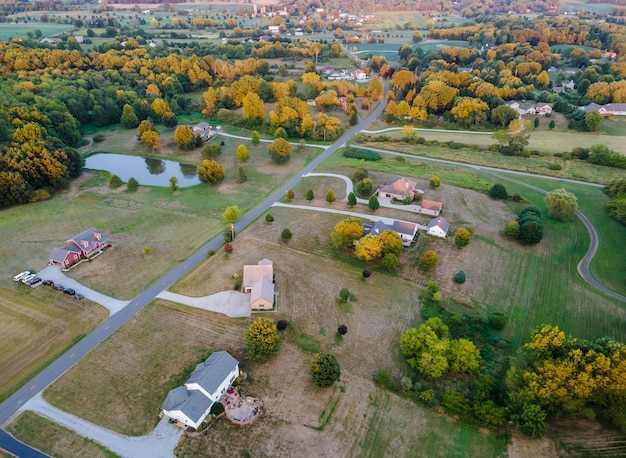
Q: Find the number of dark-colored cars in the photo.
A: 5